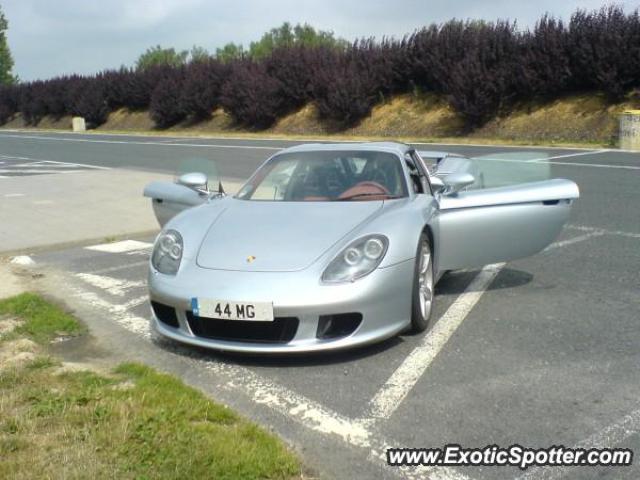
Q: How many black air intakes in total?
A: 3